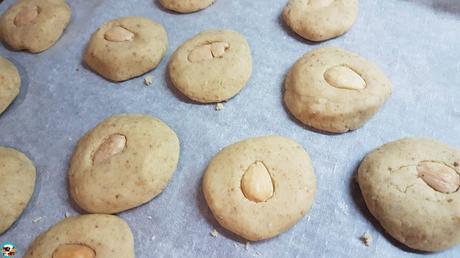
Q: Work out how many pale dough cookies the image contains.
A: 12